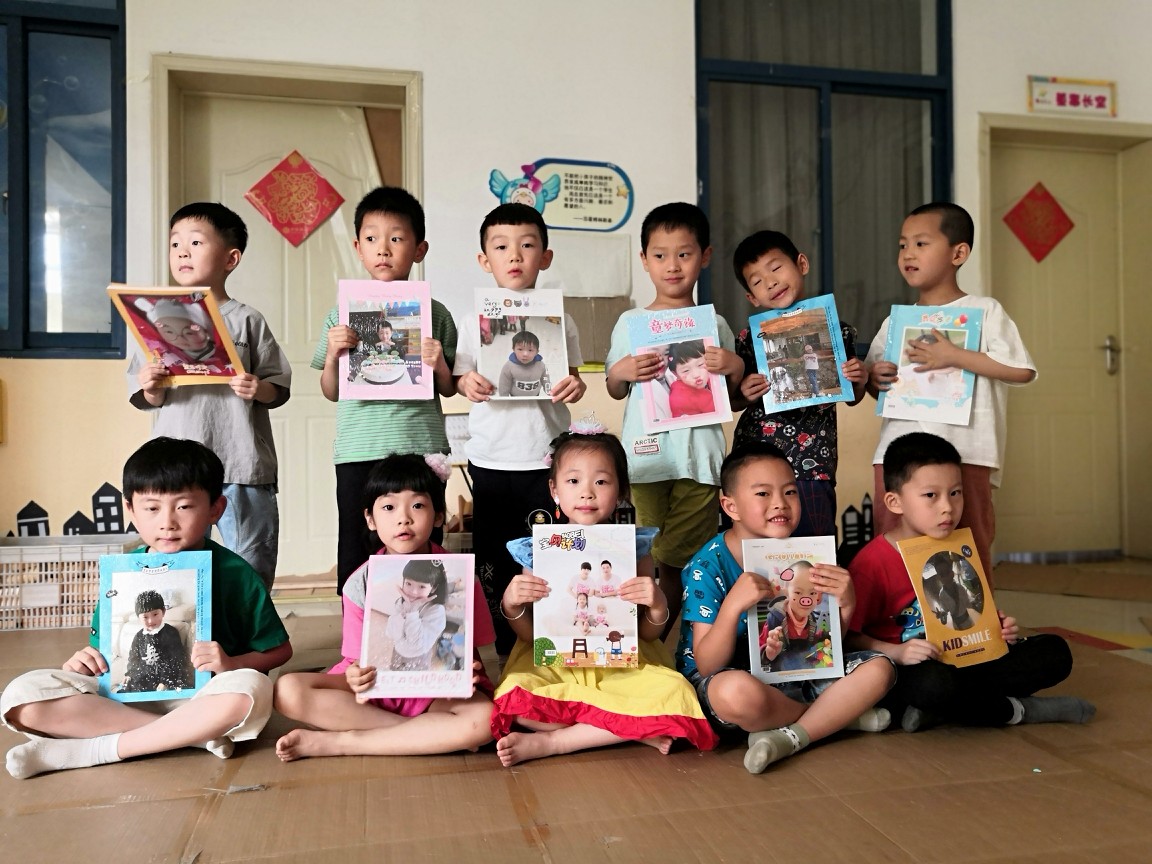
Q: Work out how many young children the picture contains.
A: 11